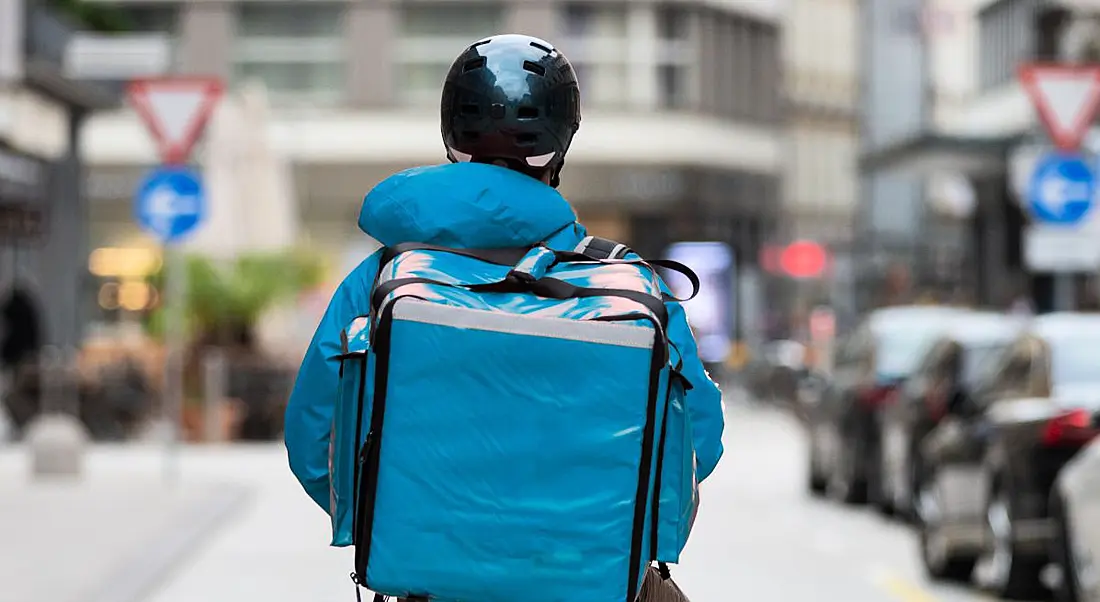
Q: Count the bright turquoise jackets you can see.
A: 1